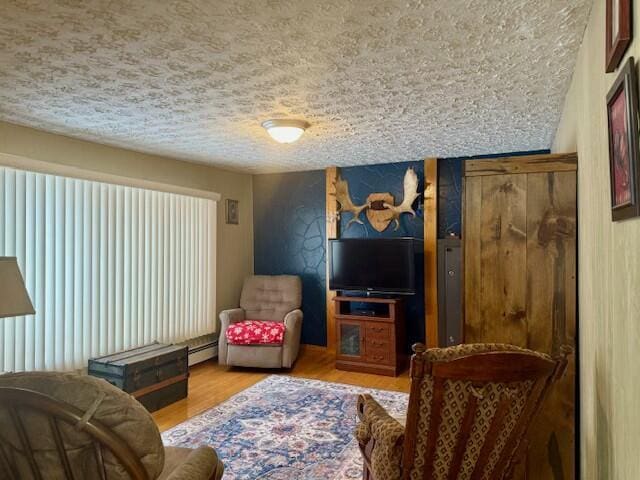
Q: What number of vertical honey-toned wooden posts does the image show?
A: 2